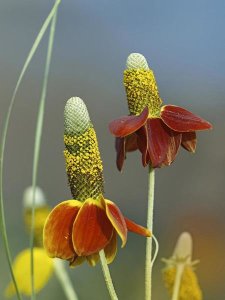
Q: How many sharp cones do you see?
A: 2